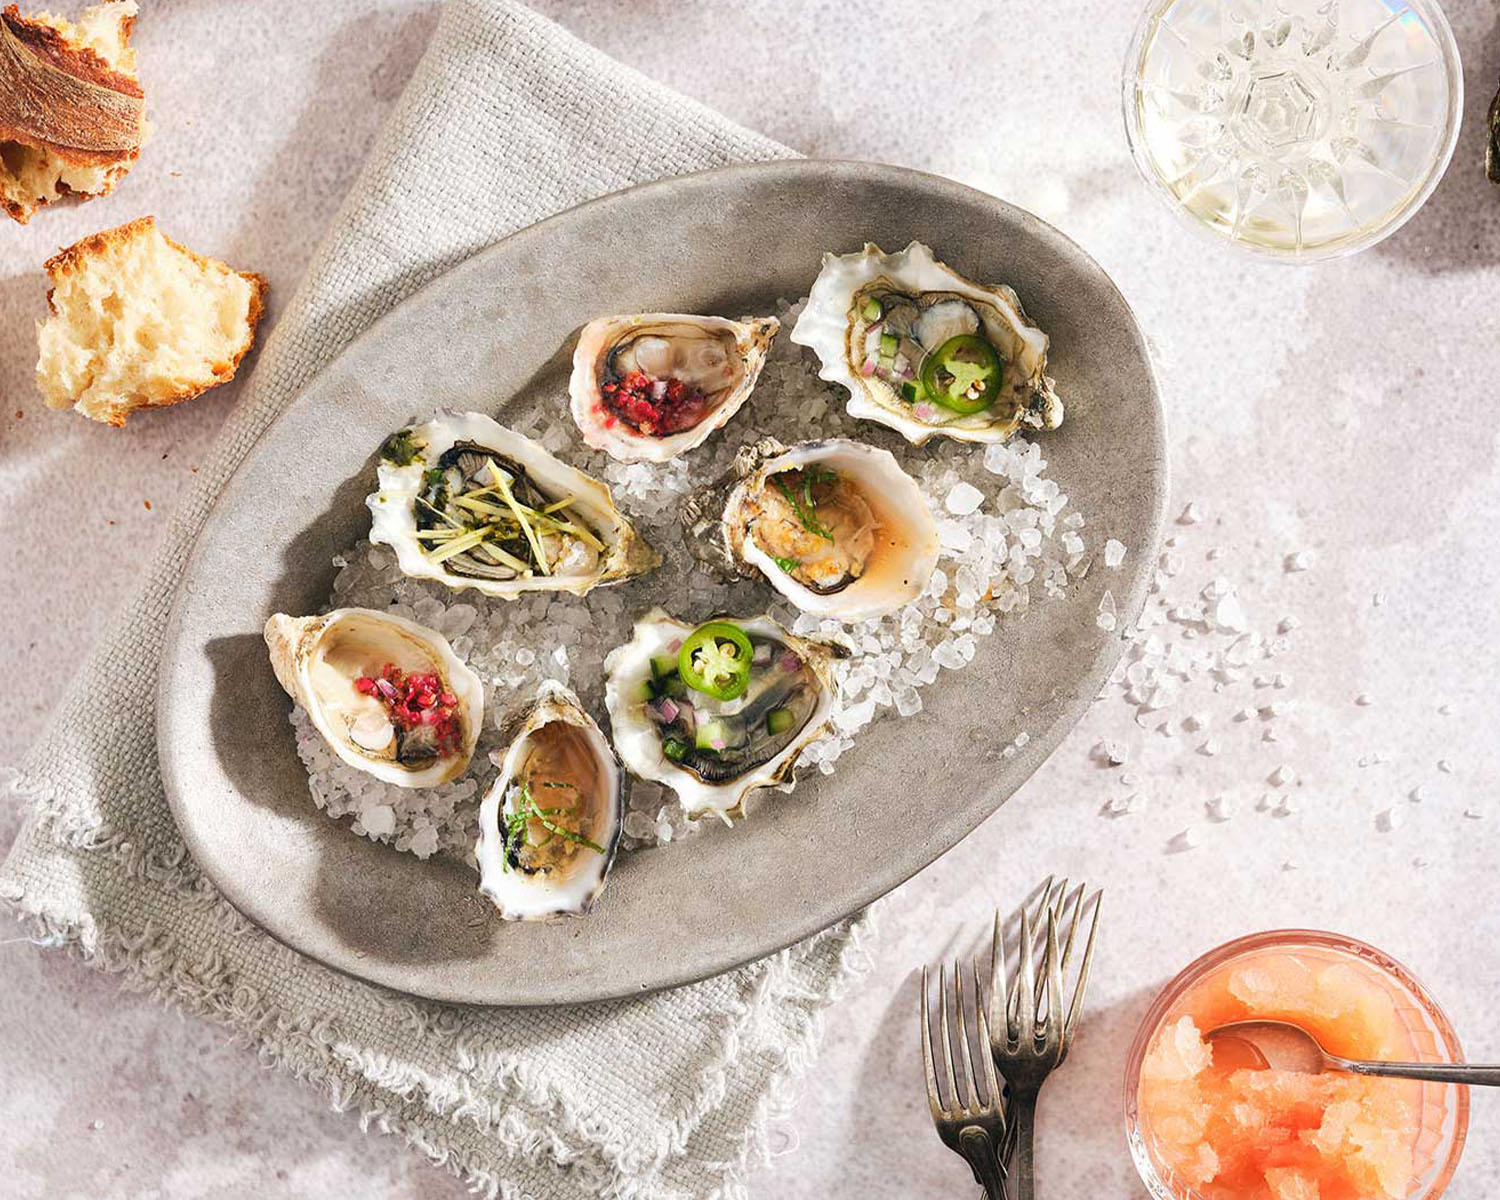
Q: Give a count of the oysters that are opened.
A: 7